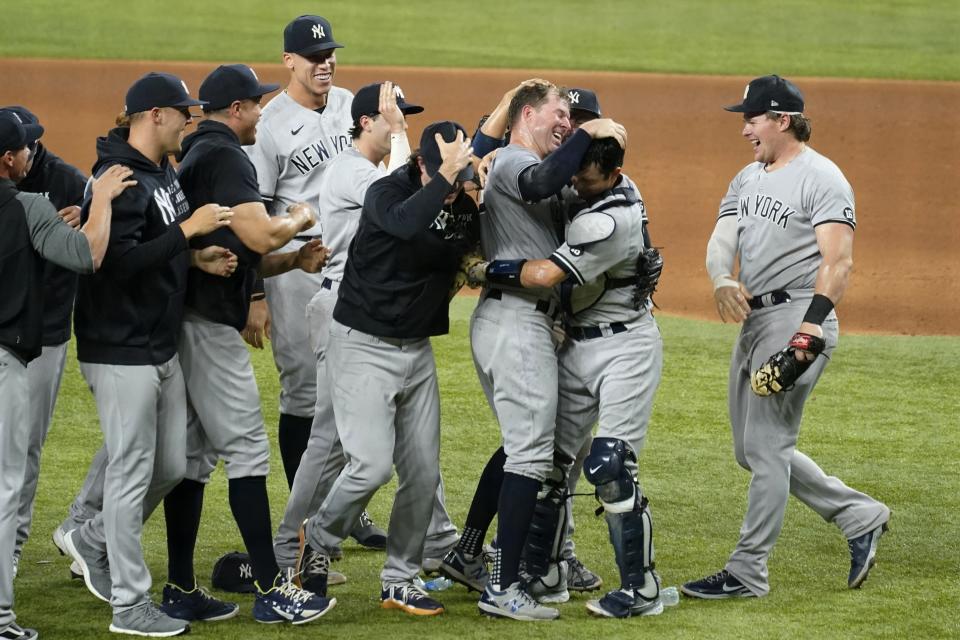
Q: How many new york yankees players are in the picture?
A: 11